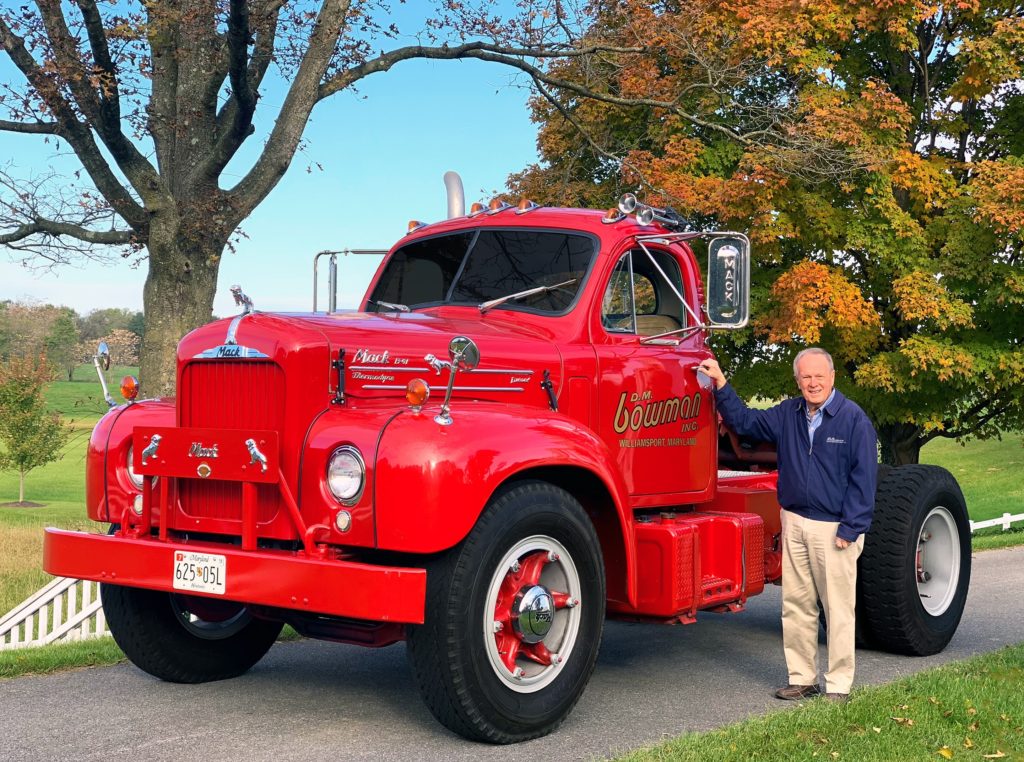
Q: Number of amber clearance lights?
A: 5